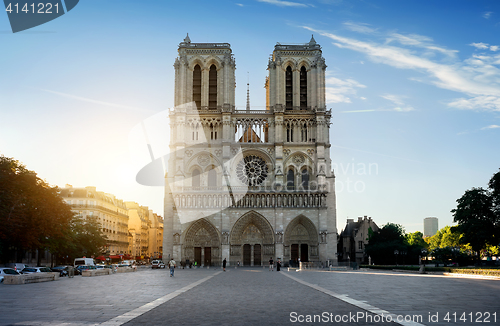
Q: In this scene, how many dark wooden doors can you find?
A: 6